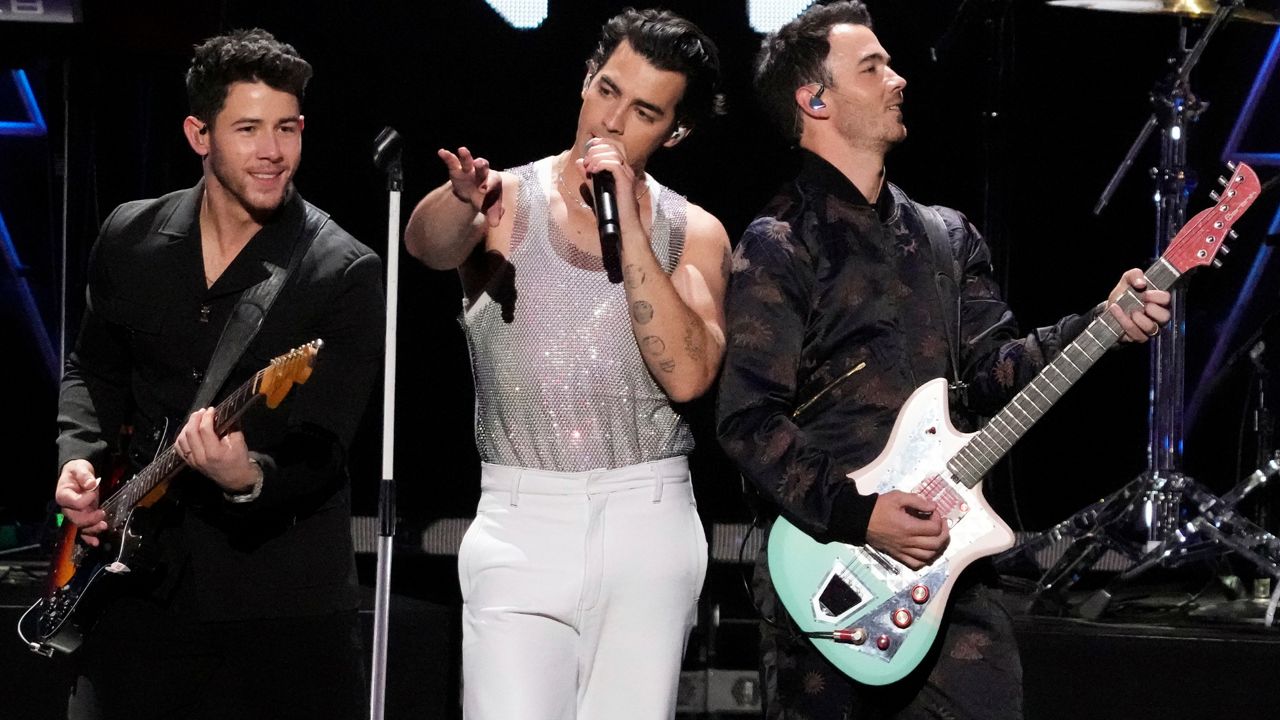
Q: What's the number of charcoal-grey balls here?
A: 0